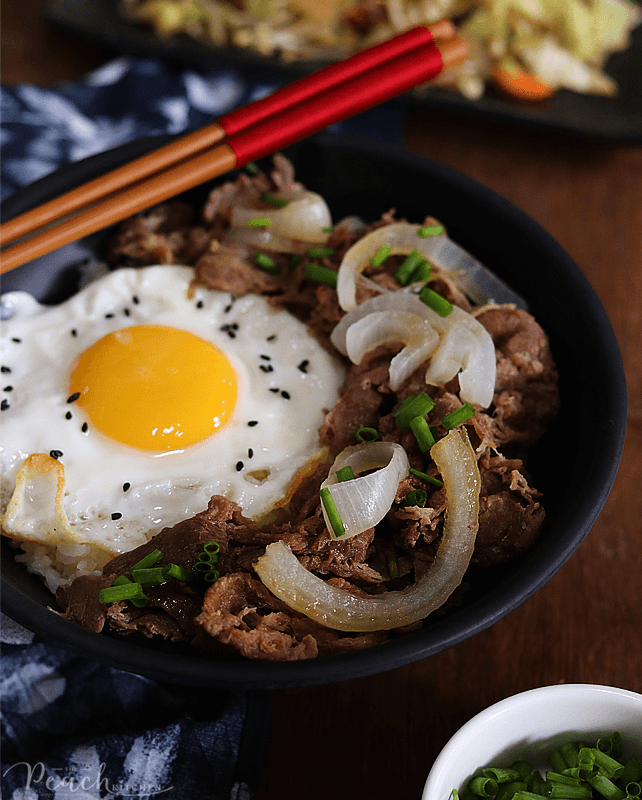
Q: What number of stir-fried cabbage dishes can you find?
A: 1